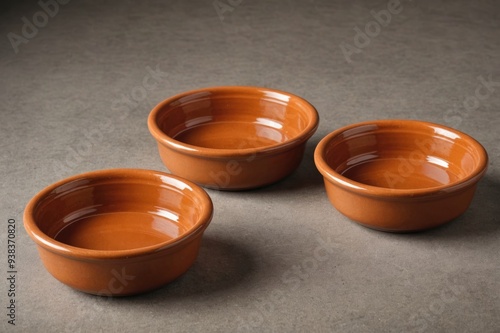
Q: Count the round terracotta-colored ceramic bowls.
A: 3